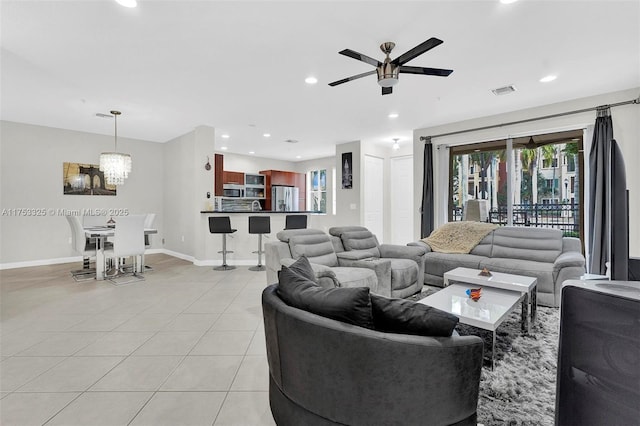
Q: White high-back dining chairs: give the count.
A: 4